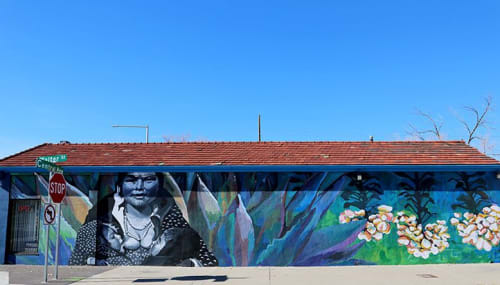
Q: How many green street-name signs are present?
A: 2